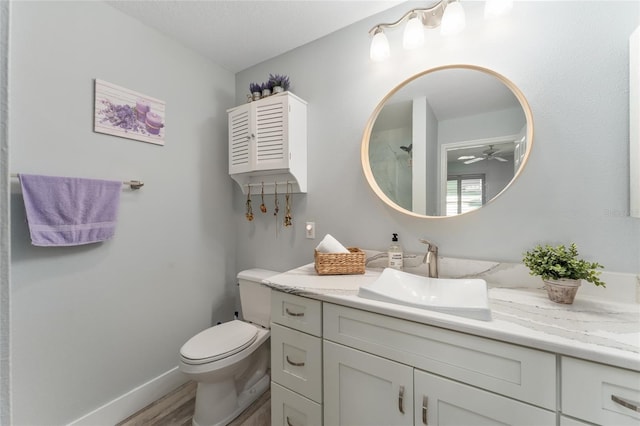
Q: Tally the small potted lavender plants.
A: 3